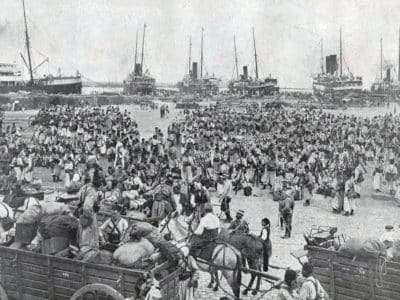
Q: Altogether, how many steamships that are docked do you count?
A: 6